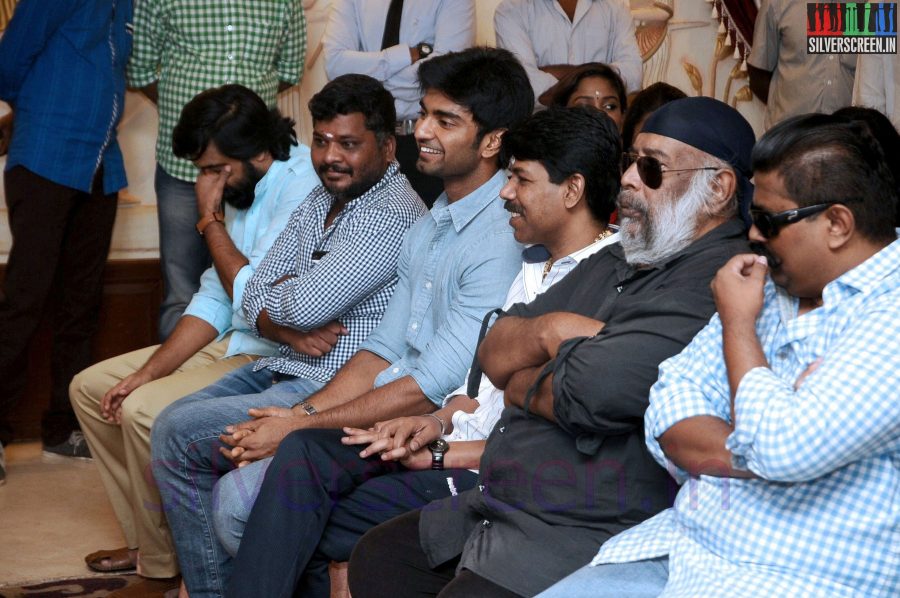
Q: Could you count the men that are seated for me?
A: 6